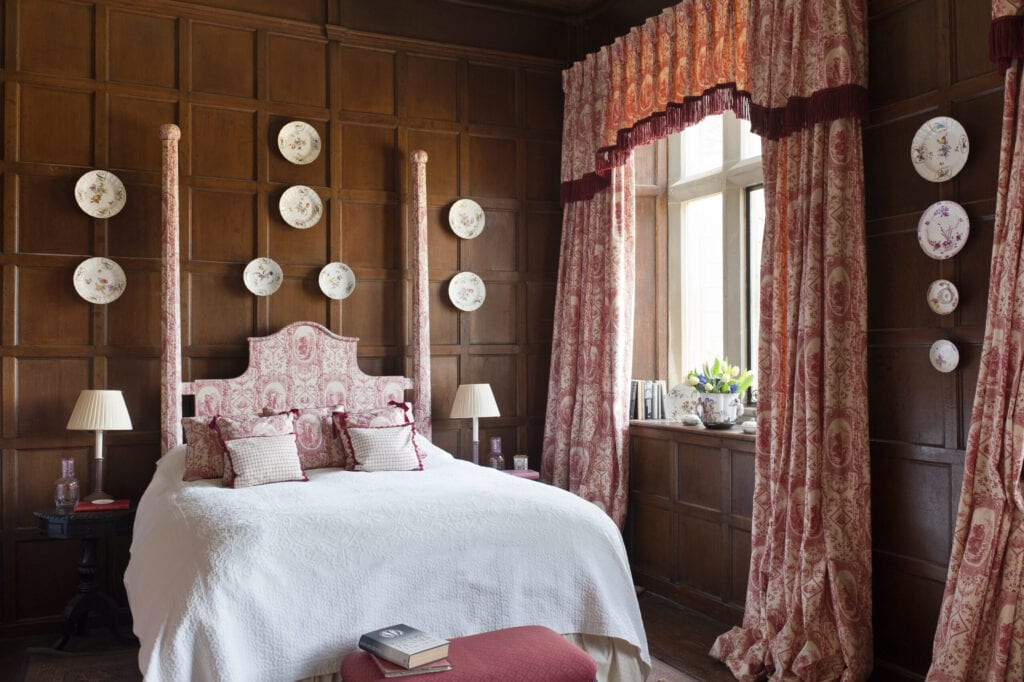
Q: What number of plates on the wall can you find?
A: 12